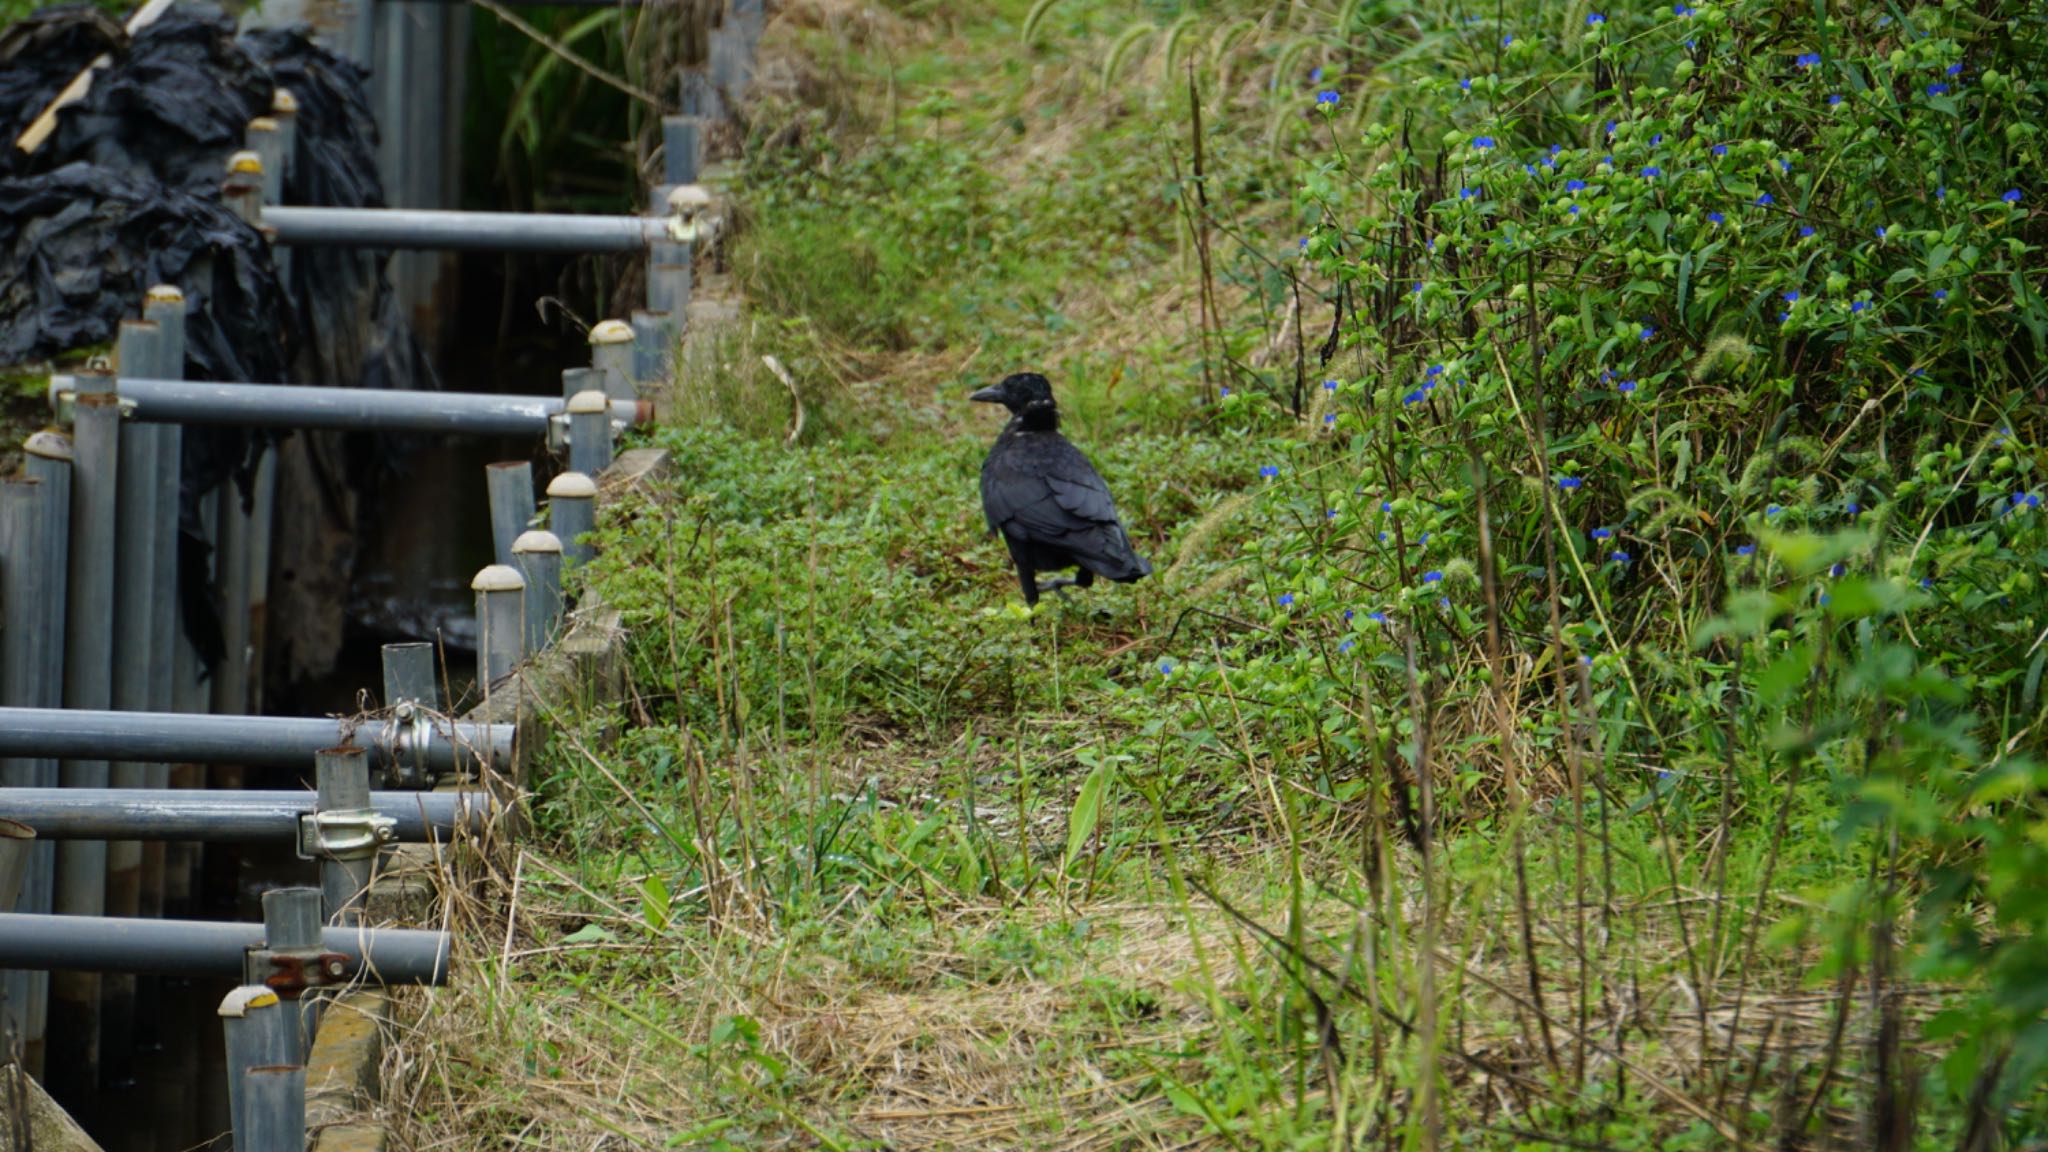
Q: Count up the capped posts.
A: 12